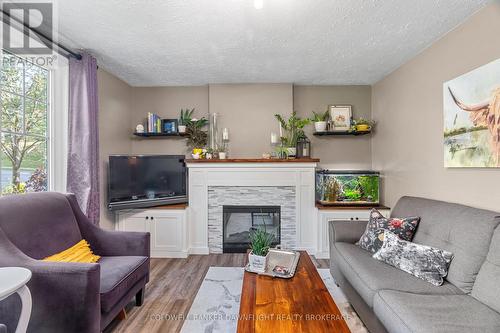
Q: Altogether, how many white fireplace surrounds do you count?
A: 1